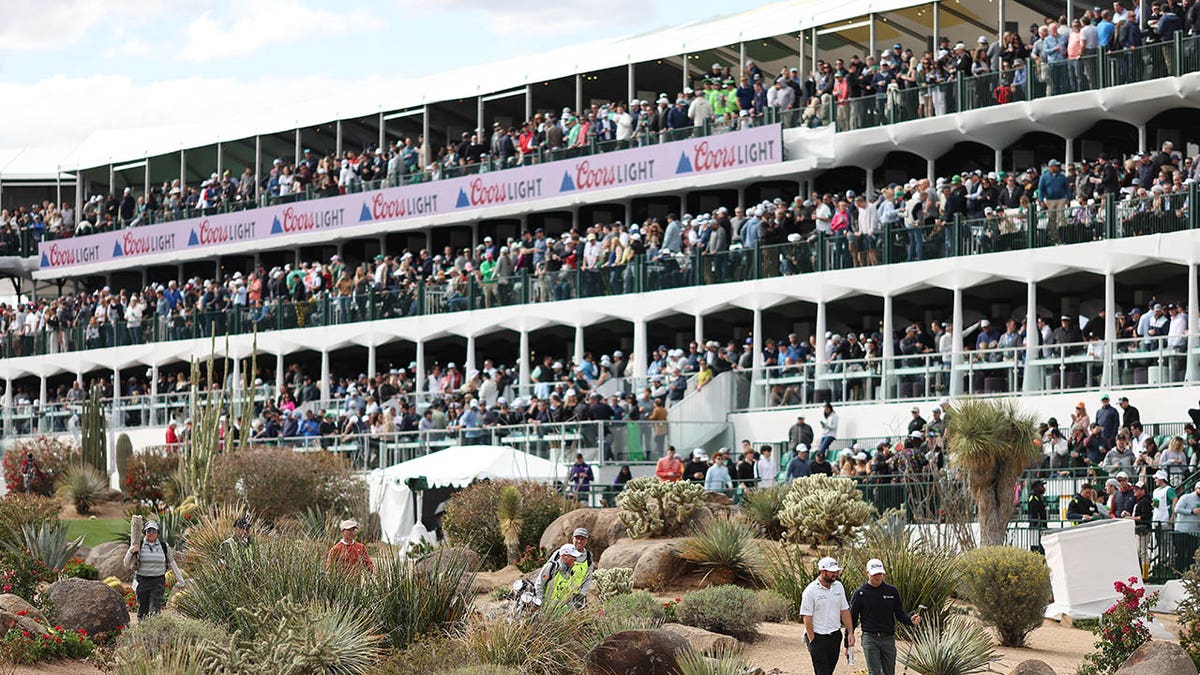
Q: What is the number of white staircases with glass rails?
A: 1